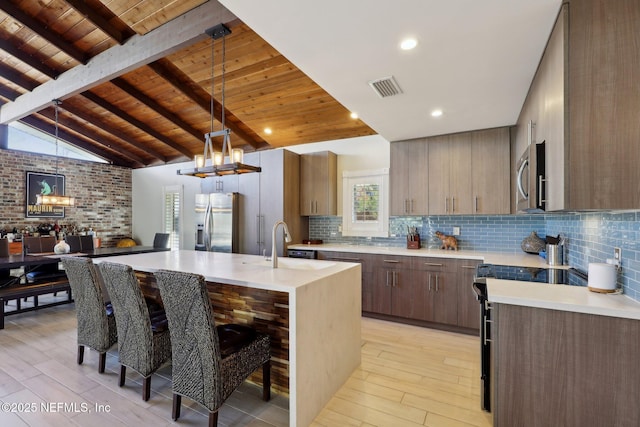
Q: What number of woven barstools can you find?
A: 3